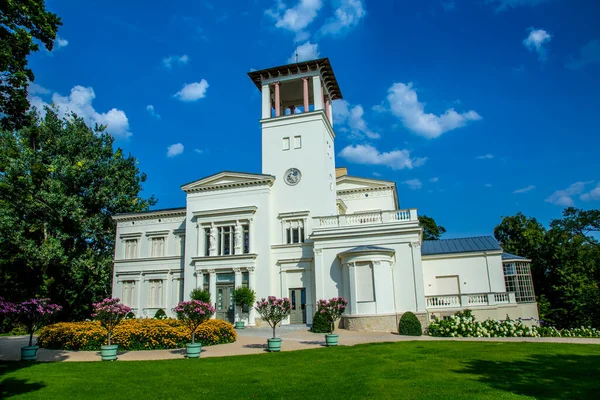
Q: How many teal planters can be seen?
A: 6